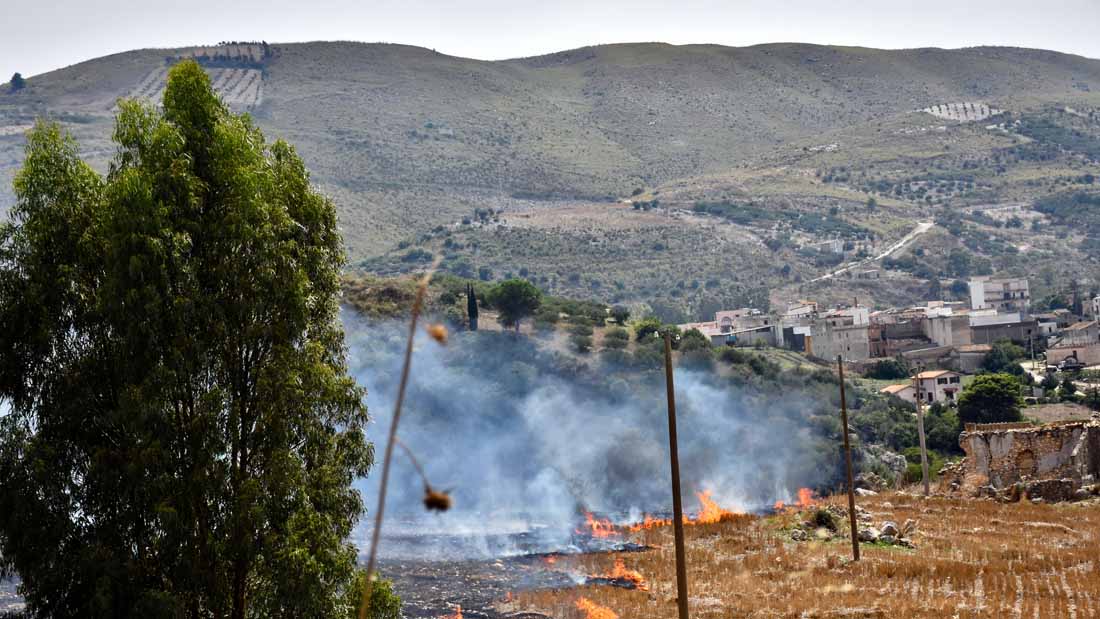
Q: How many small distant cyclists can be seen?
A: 0